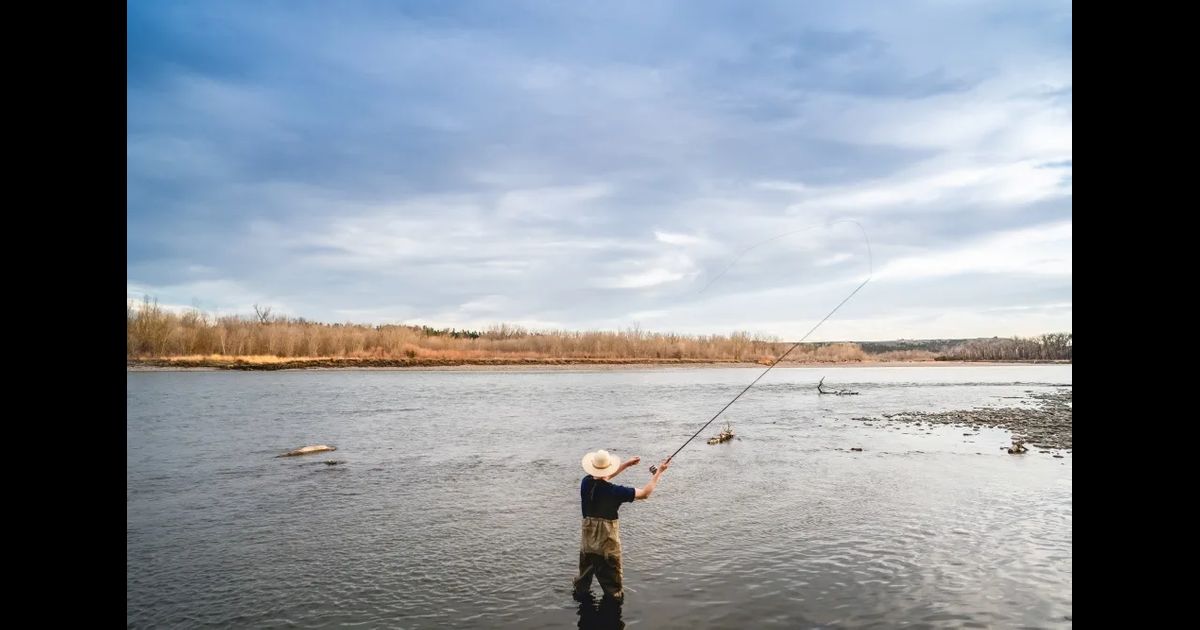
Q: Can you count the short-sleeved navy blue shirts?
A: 1